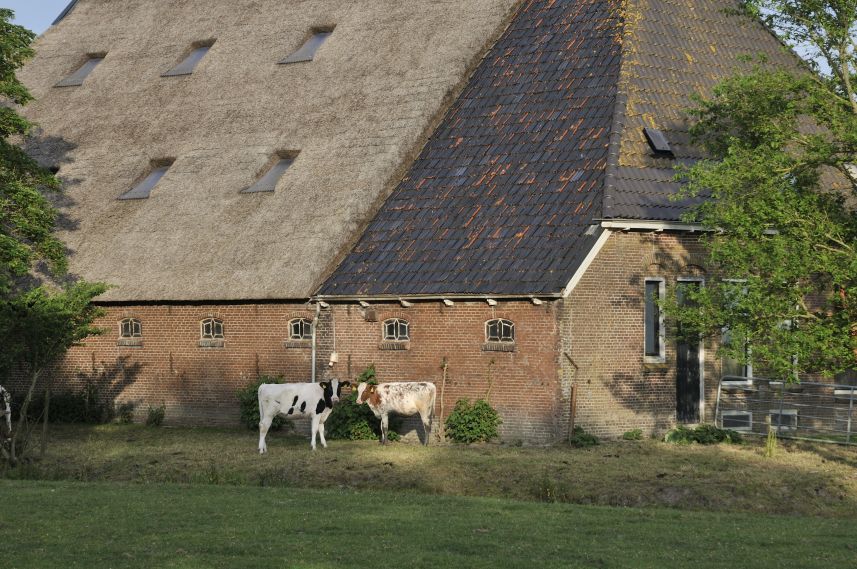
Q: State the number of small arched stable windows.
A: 5